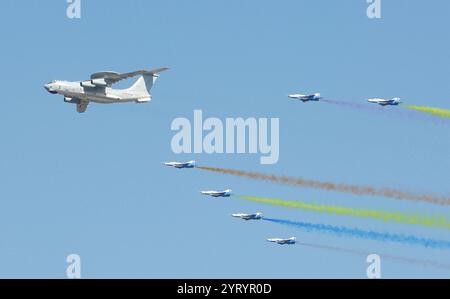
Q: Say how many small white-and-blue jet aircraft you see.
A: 6